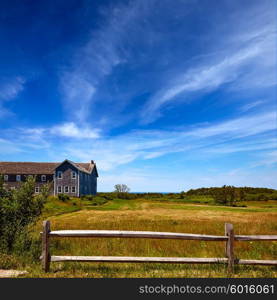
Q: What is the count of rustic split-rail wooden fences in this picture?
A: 1